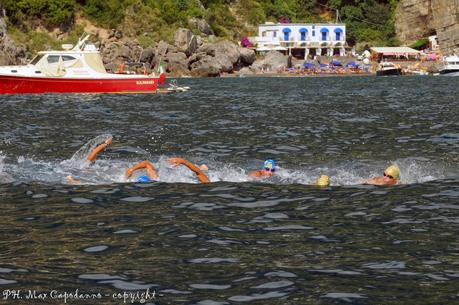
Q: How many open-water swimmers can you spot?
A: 6